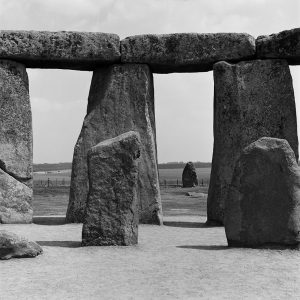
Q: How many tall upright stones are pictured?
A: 3